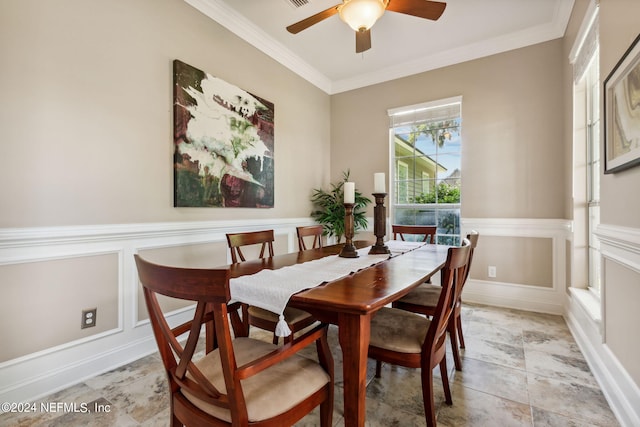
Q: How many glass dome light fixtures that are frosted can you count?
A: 1